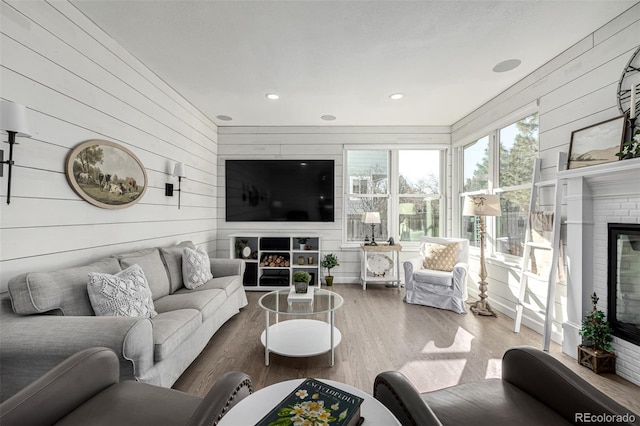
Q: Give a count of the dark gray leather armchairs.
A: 2